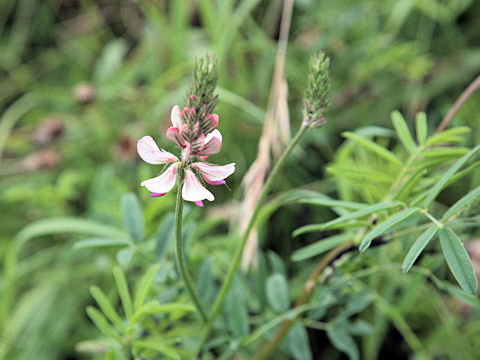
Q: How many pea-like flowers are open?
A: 4